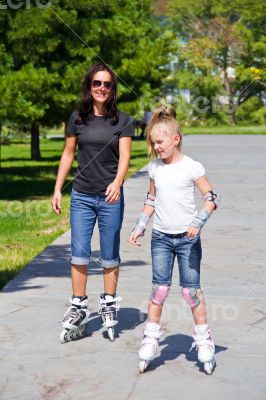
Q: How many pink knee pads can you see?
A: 2